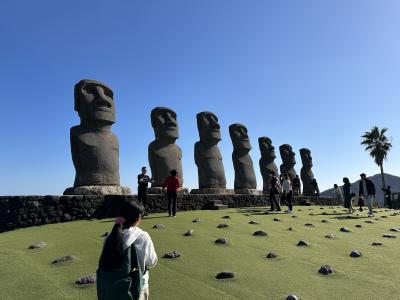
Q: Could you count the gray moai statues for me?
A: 7